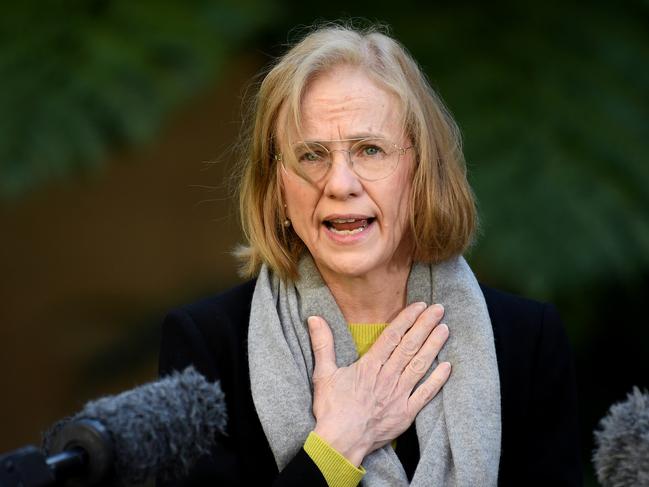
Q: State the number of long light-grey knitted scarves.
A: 1